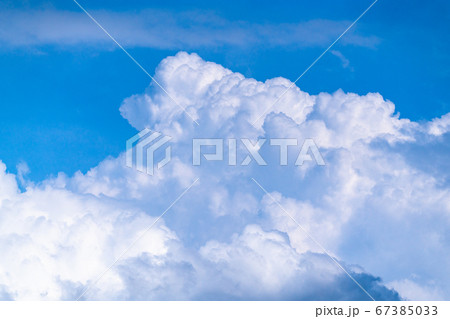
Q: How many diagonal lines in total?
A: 4